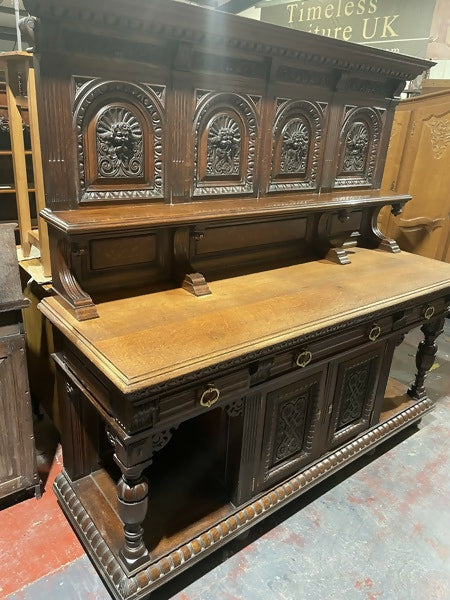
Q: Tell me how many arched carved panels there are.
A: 4